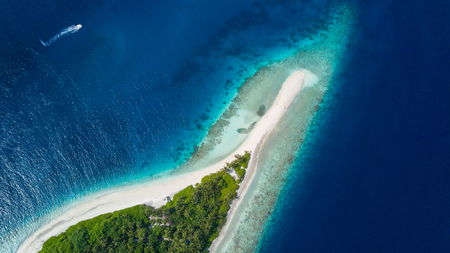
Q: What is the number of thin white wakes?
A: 1